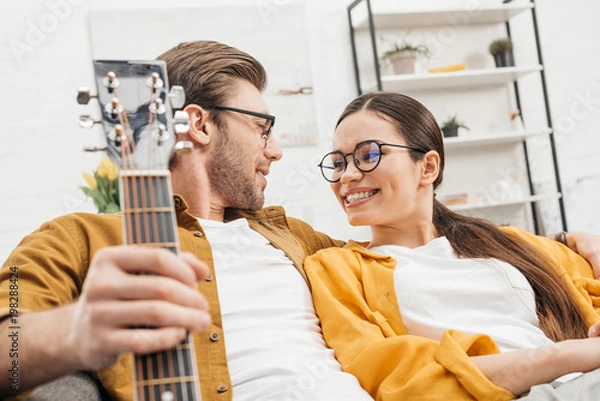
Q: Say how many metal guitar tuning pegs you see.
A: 6